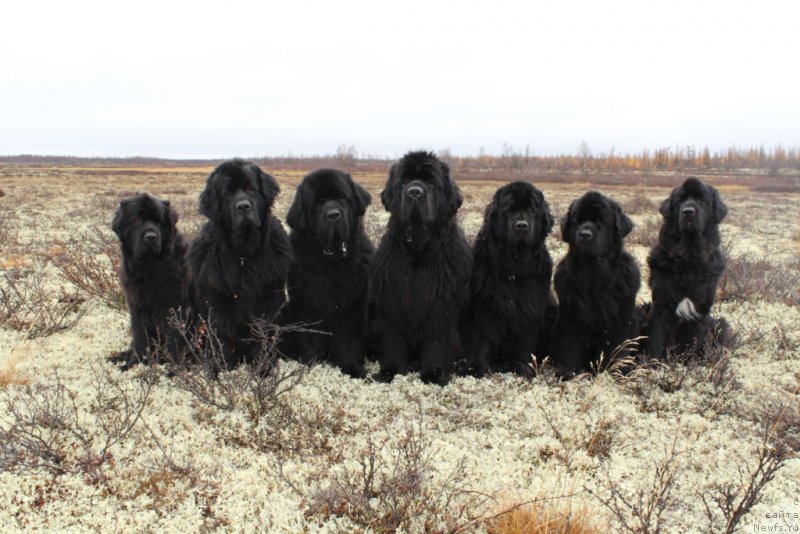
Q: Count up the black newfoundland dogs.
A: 7